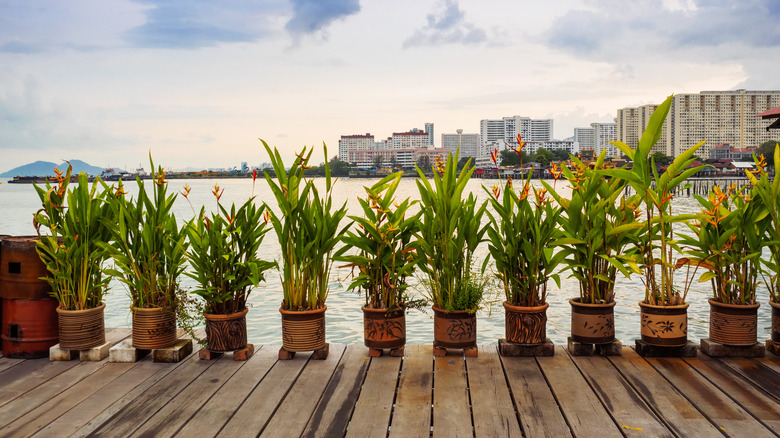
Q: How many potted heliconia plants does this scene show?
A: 11